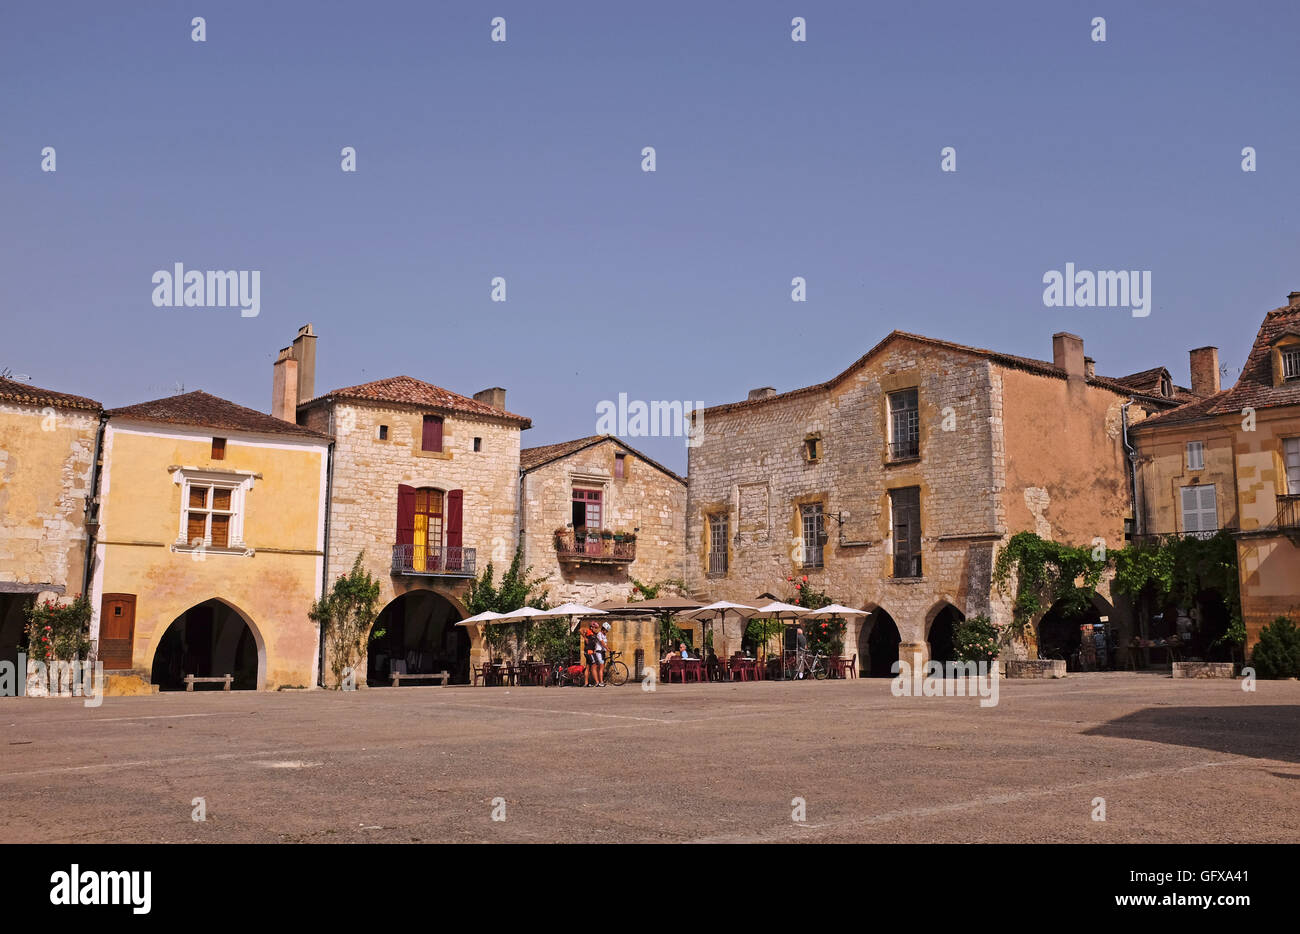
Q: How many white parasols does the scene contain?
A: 6